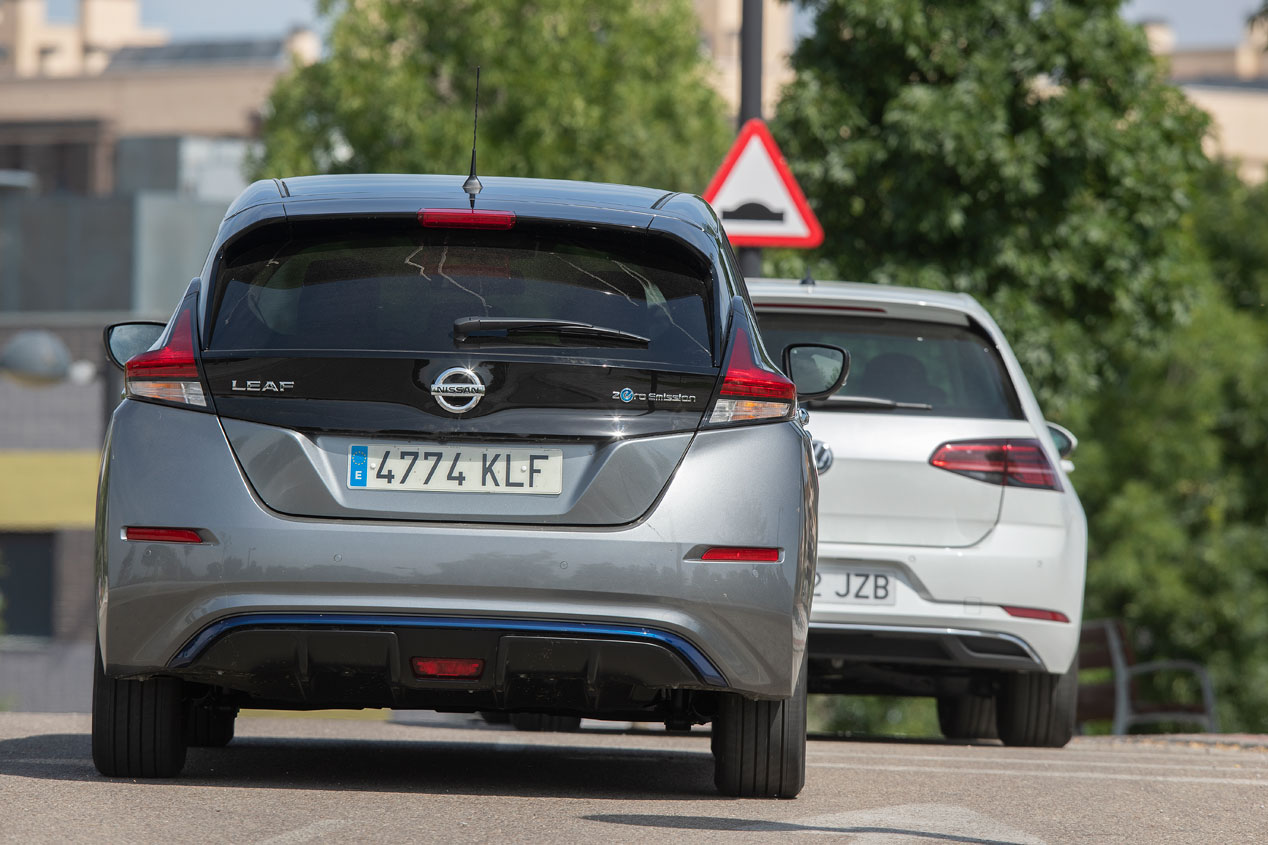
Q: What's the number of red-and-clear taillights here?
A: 2